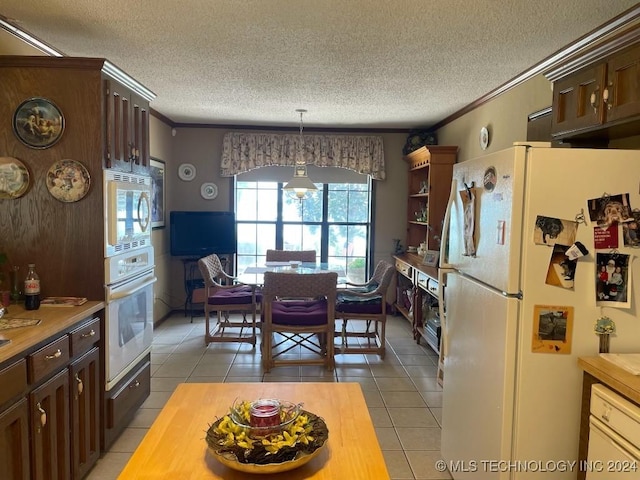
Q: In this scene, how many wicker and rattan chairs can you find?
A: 4